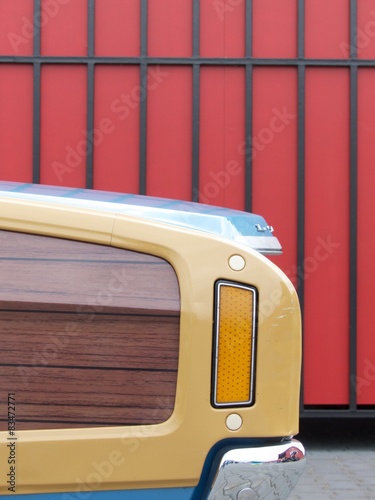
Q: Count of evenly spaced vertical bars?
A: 7